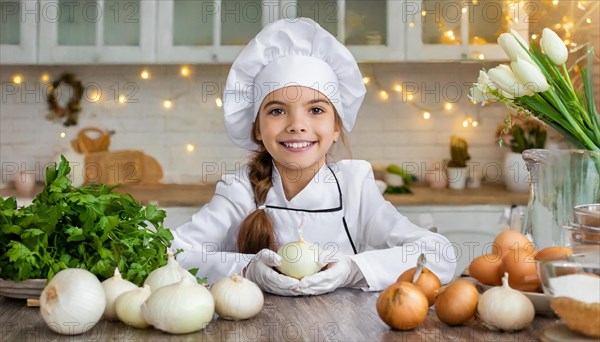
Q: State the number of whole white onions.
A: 8